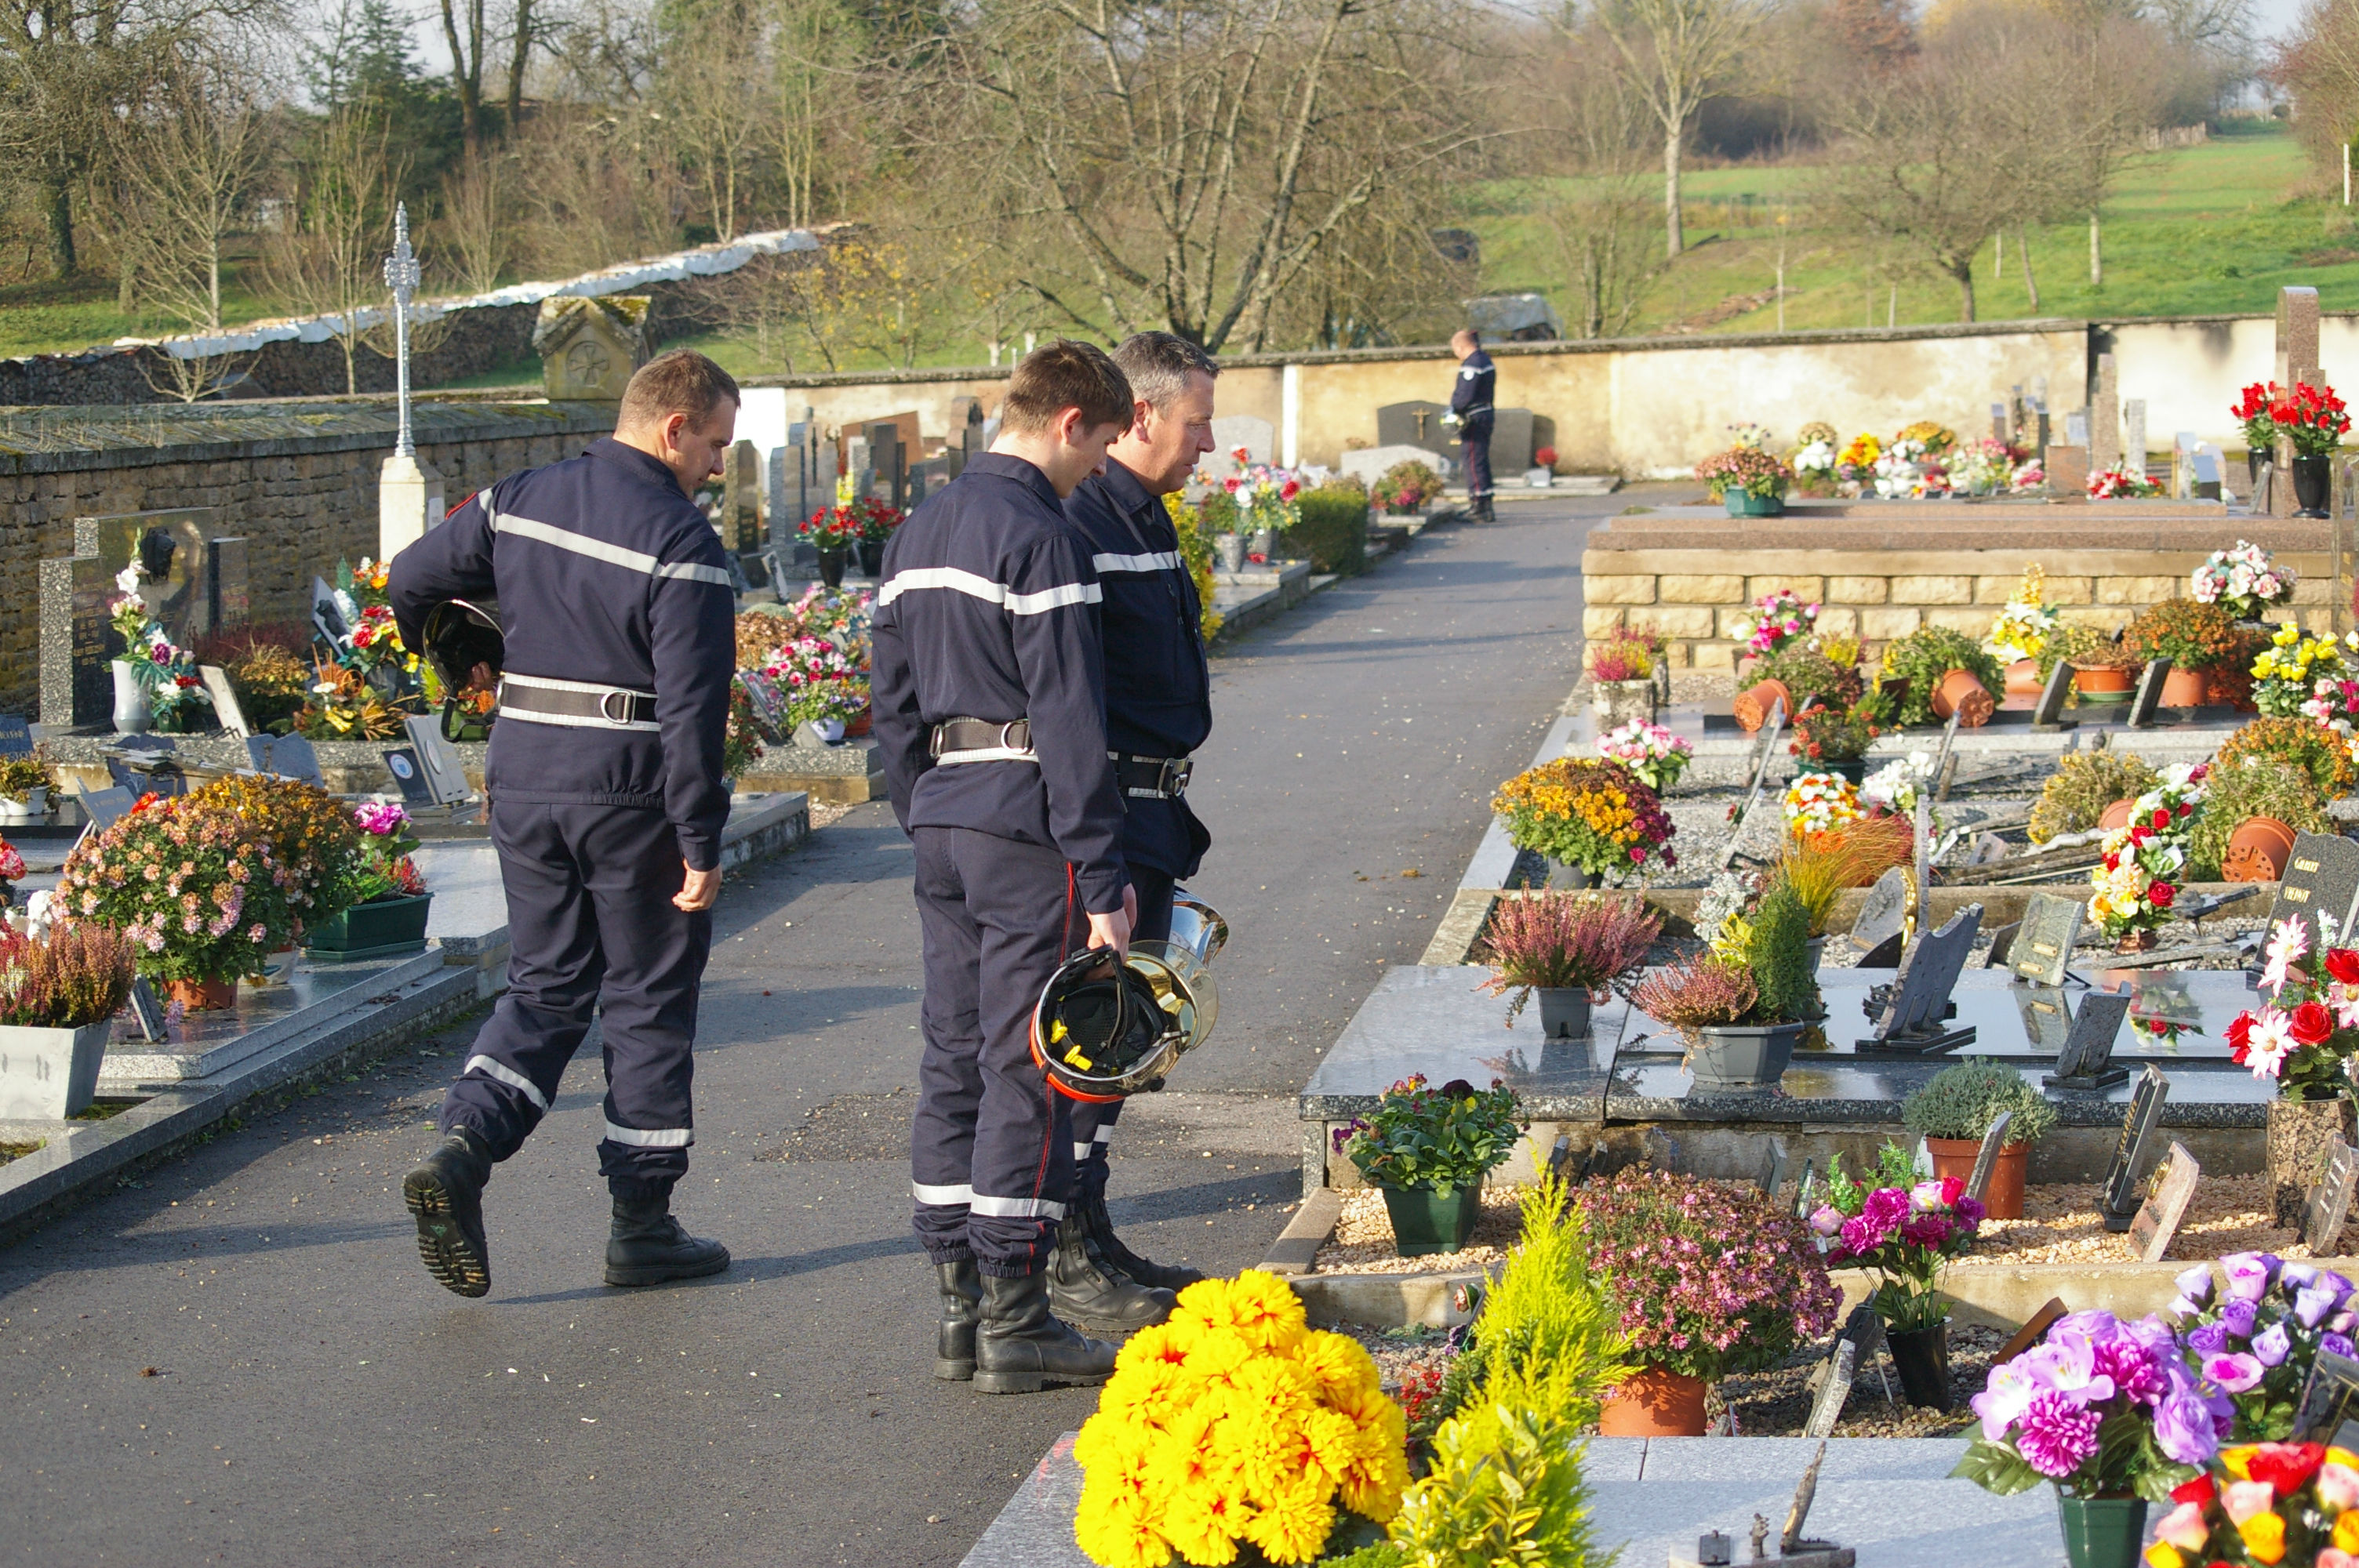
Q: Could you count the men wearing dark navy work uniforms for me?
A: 4